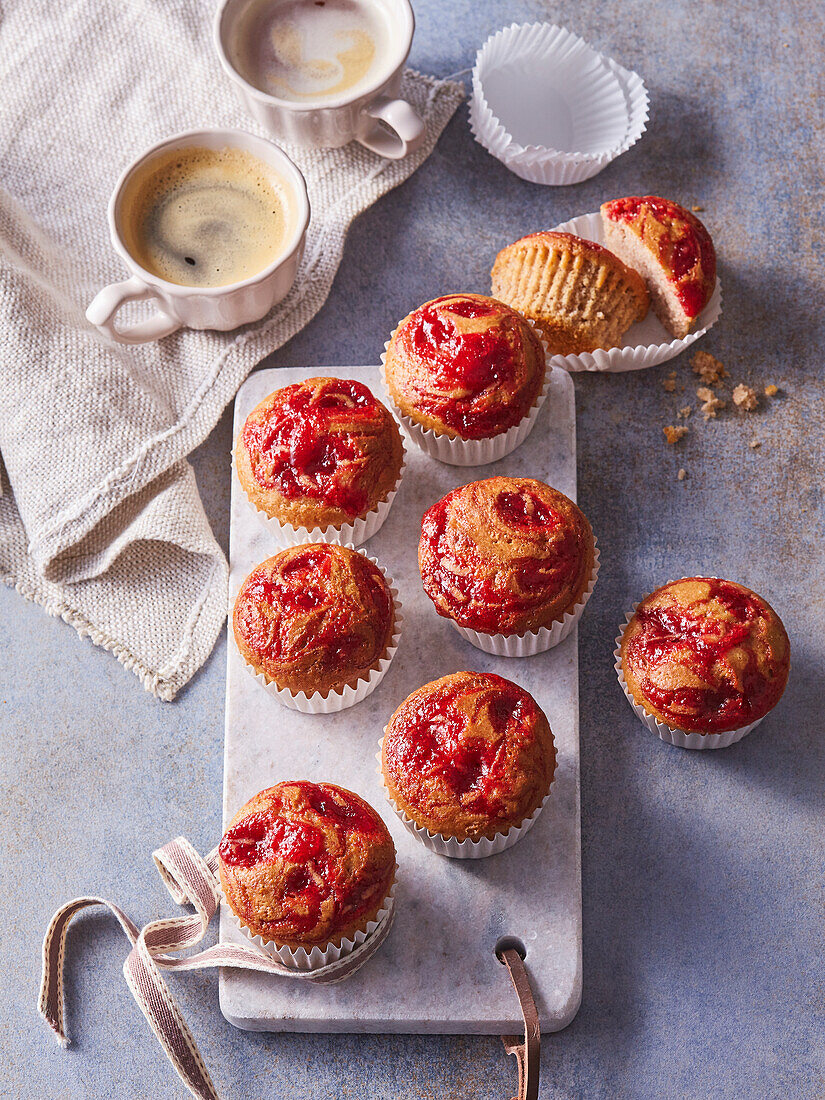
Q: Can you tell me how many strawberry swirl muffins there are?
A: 8